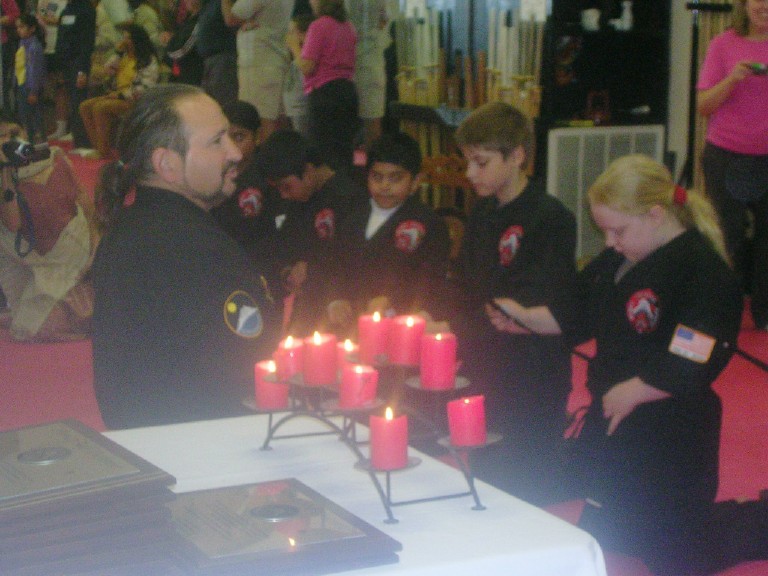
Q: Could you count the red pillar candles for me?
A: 10